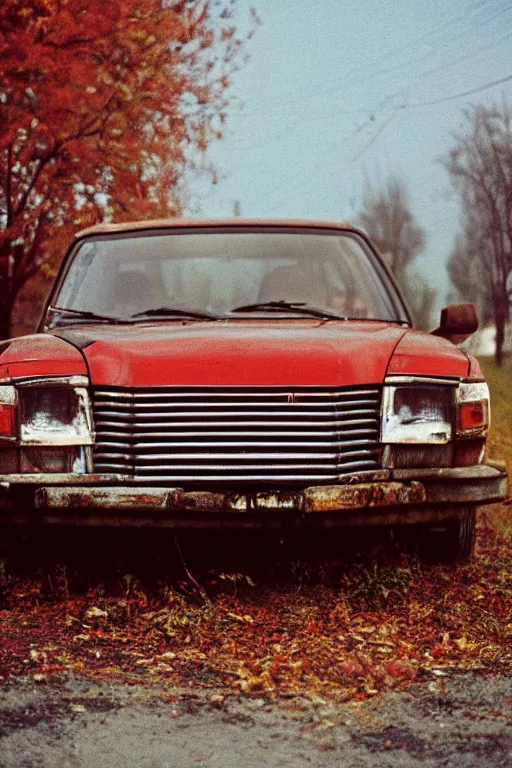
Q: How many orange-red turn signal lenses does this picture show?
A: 2